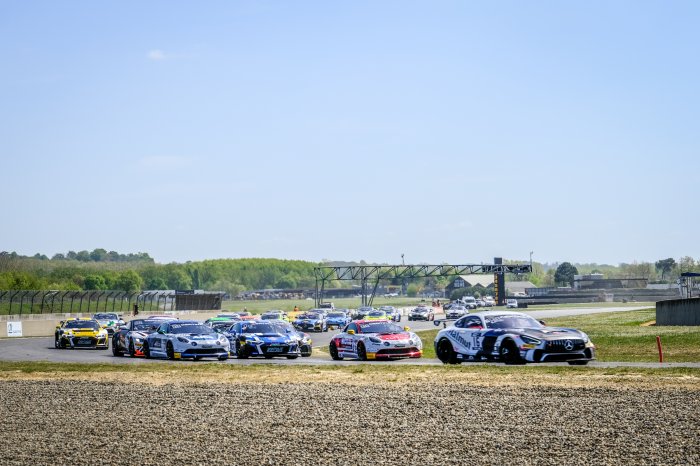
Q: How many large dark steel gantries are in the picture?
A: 1